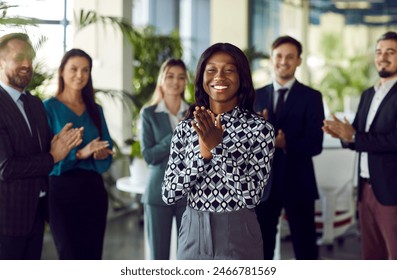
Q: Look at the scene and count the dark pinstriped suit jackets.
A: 1